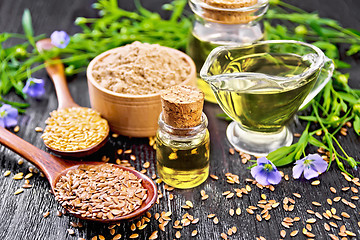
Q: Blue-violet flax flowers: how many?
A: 5